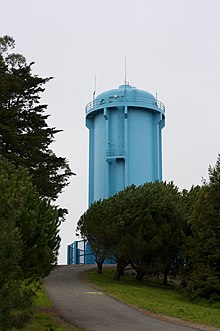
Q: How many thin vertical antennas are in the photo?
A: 3